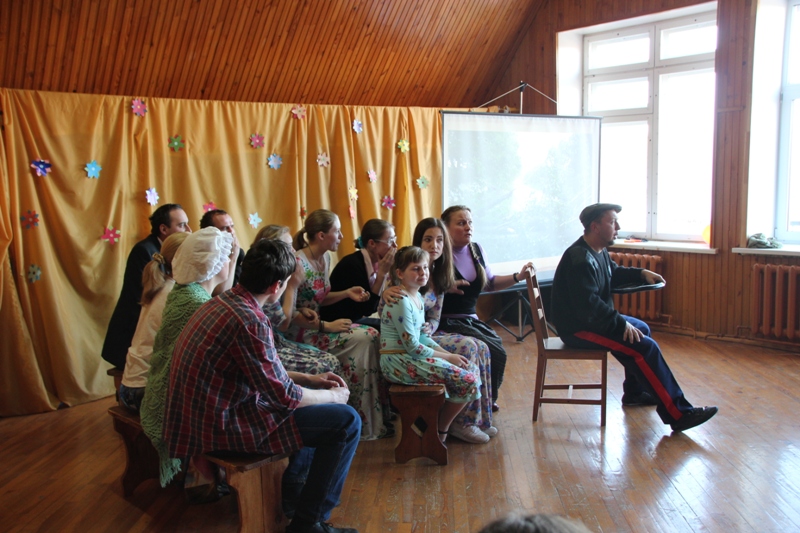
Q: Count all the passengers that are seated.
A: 11